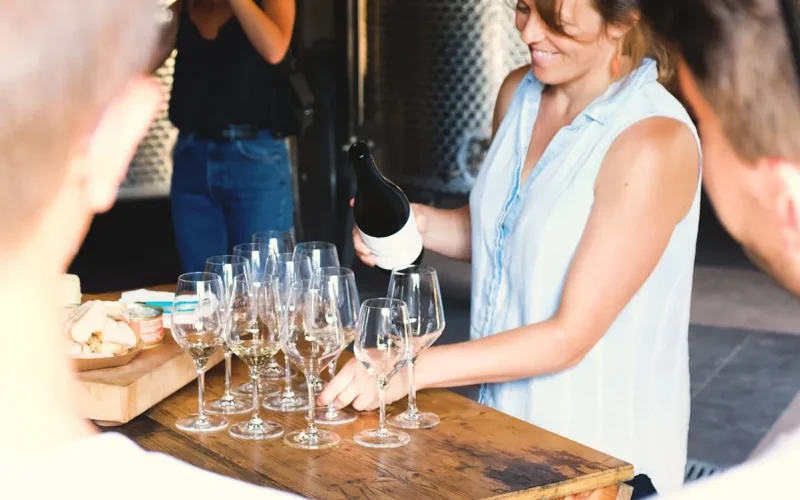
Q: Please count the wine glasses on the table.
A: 11